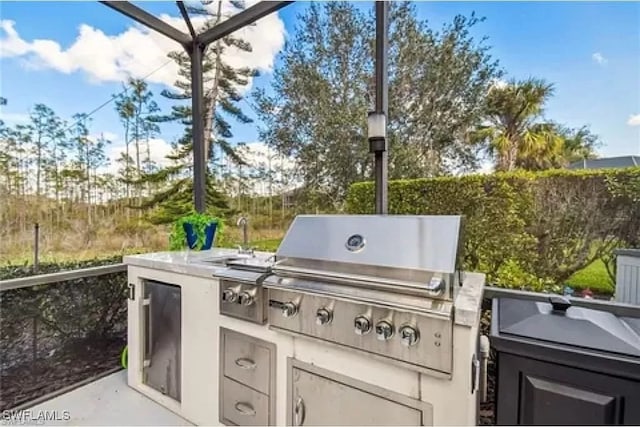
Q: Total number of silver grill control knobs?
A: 7